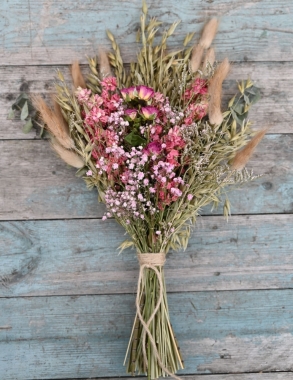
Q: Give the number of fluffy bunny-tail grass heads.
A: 10